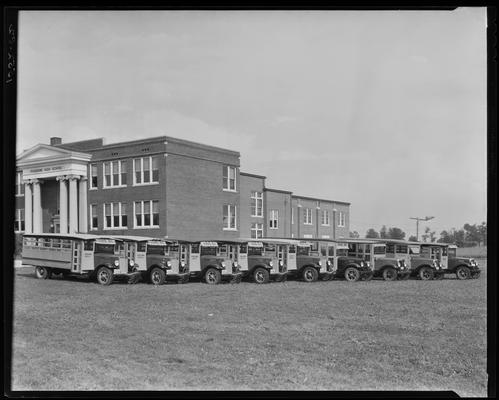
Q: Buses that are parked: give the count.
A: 9